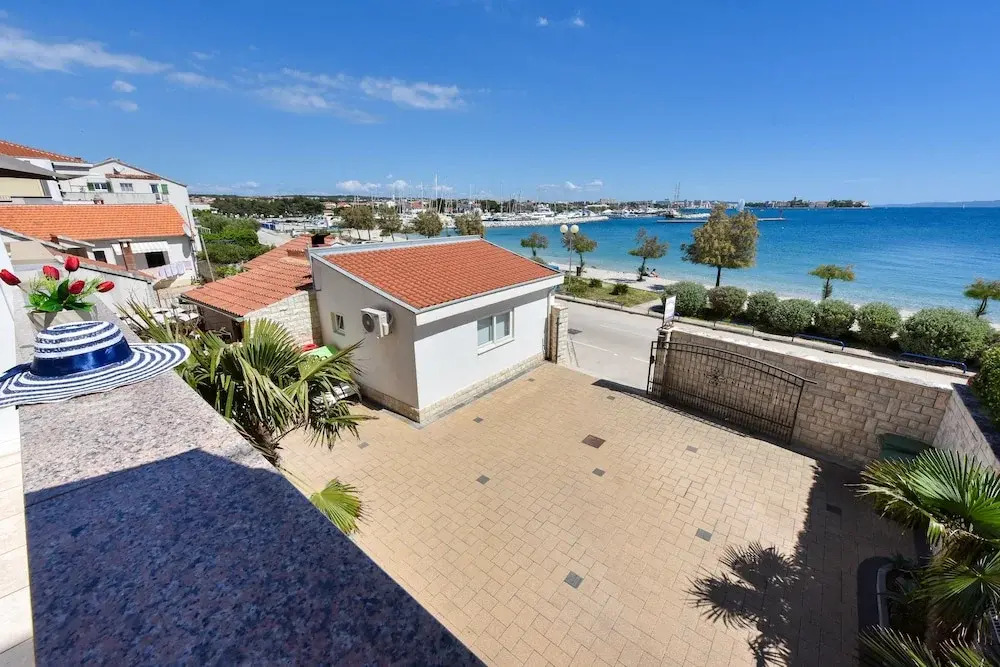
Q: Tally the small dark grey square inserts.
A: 10